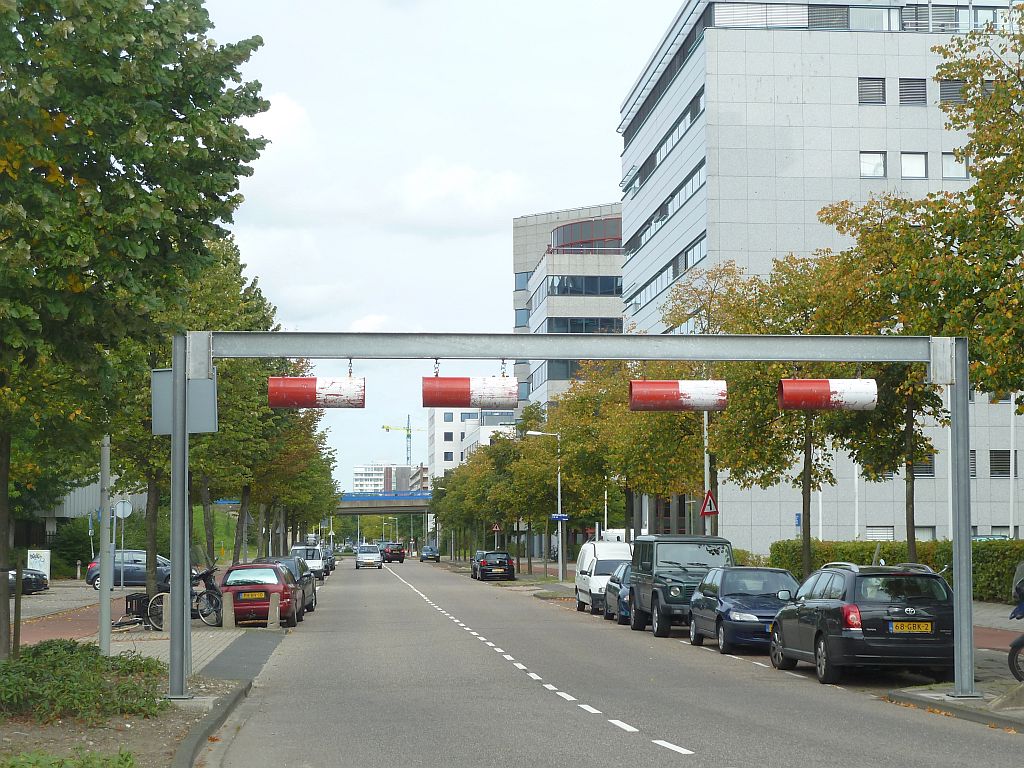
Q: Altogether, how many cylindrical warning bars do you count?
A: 4